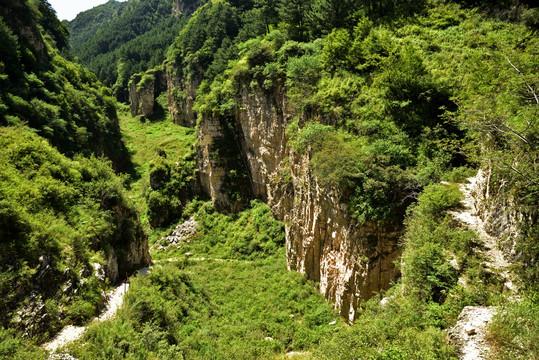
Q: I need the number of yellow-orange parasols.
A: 0